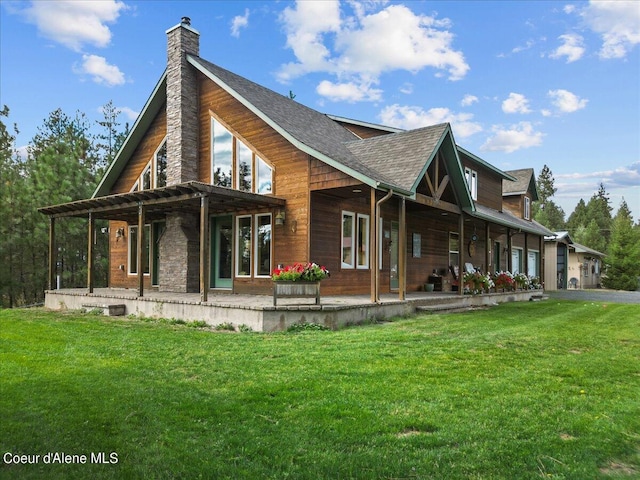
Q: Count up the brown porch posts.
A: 11